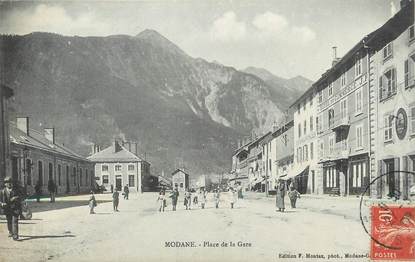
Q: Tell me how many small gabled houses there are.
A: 1